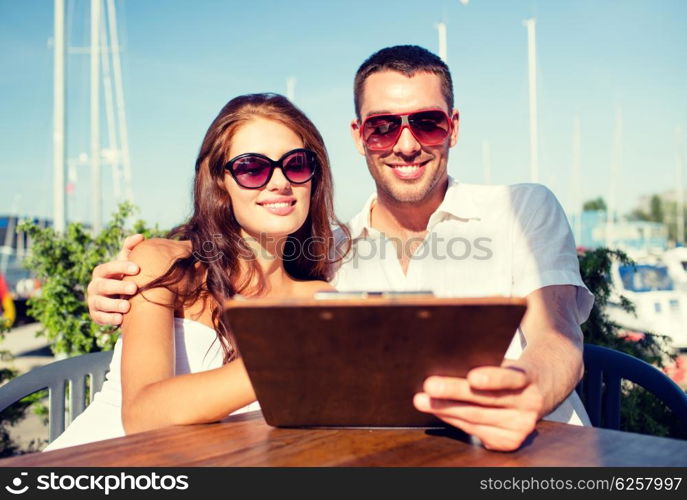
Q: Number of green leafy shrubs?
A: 2